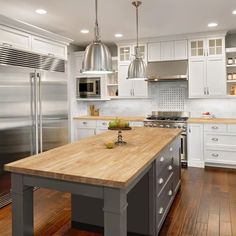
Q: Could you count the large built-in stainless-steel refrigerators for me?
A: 1